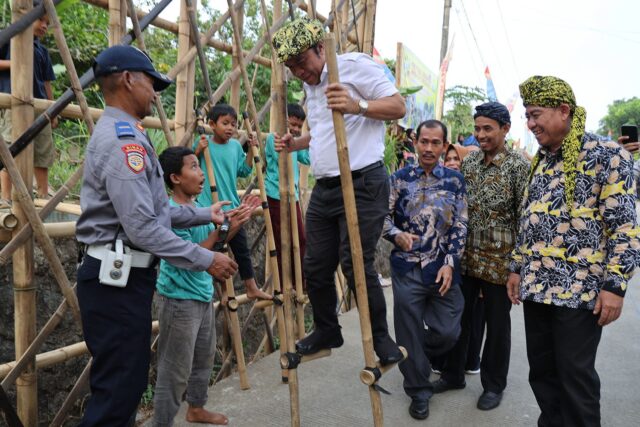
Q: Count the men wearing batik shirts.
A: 3